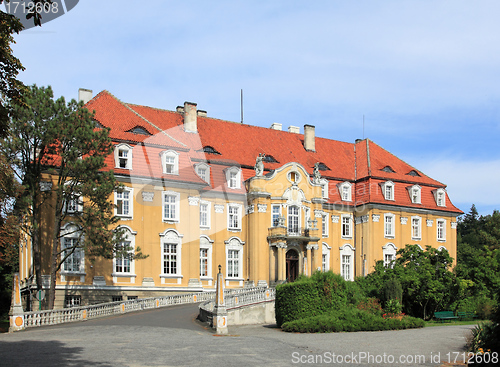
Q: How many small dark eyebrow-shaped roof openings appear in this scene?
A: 7